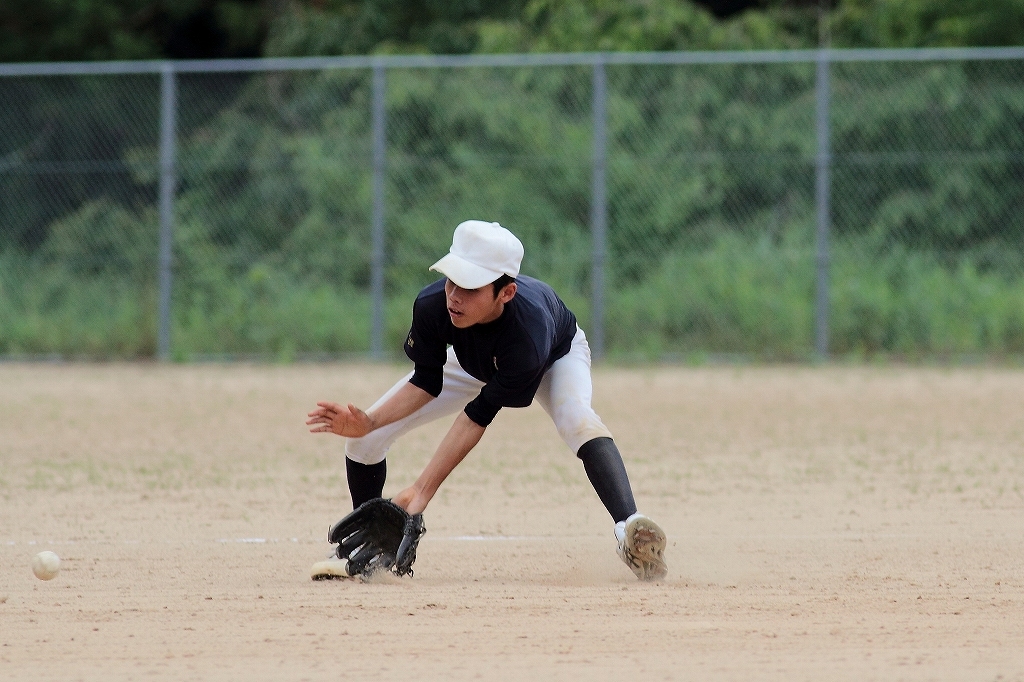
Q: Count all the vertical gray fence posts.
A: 4